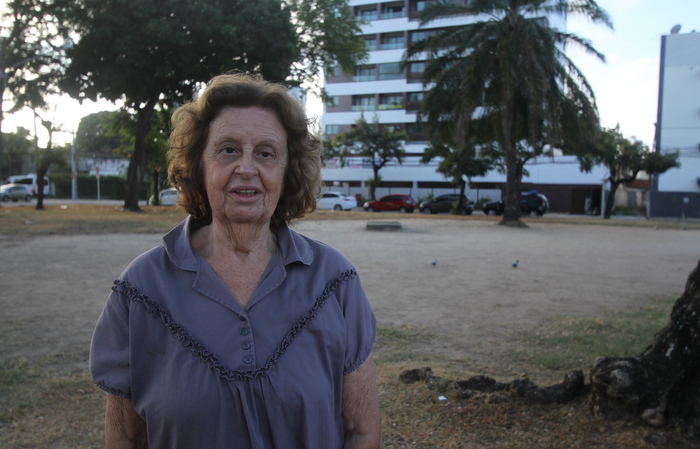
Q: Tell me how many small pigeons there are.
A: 2